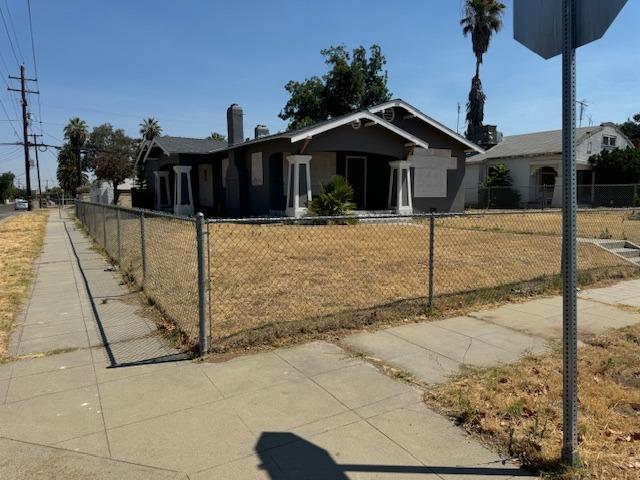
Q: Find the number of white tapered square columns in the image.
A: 4